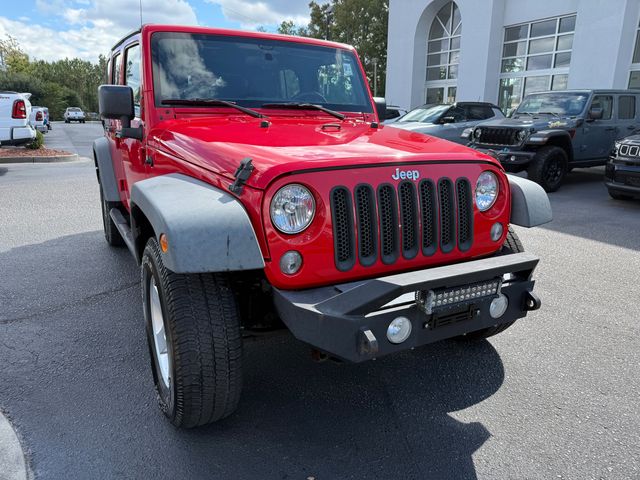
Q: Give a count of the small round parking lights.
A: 2